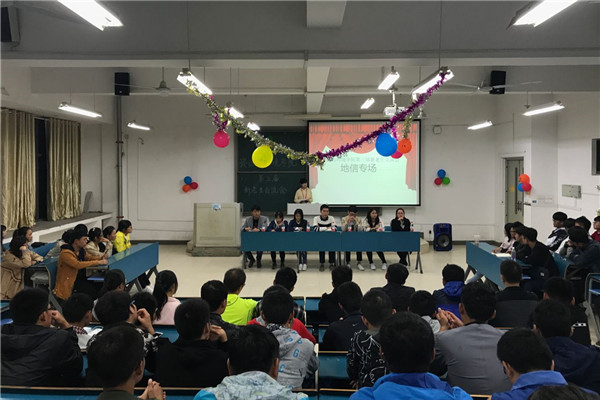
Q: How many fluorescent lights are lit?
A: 12